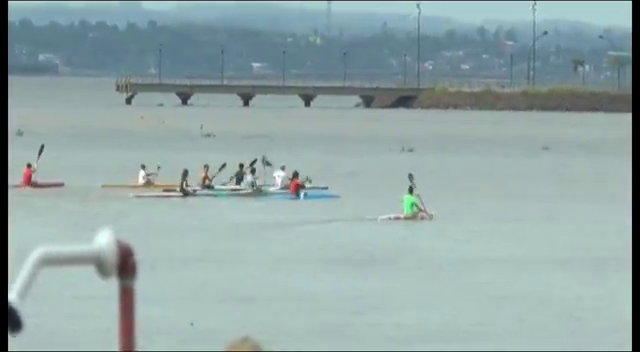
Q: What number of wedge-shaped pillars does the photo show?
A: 5